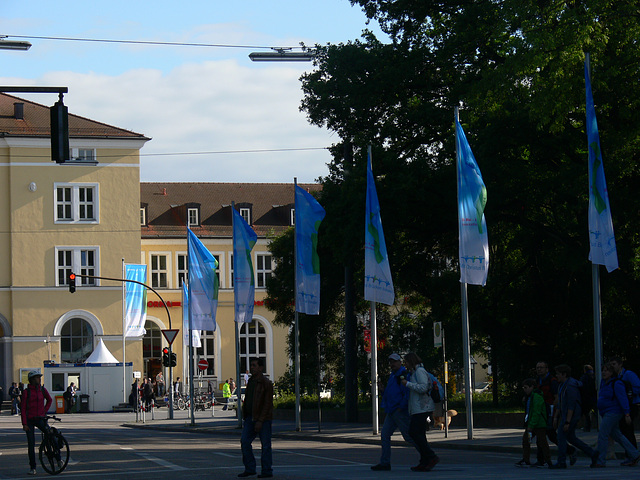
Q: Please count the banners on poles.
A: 8